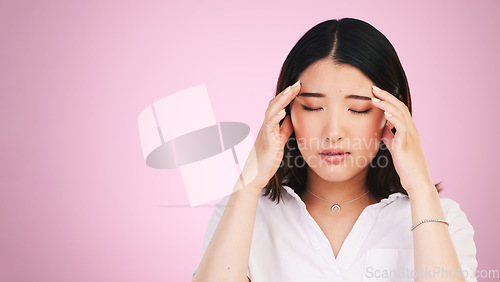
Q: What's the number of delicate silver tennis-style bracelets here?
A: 1